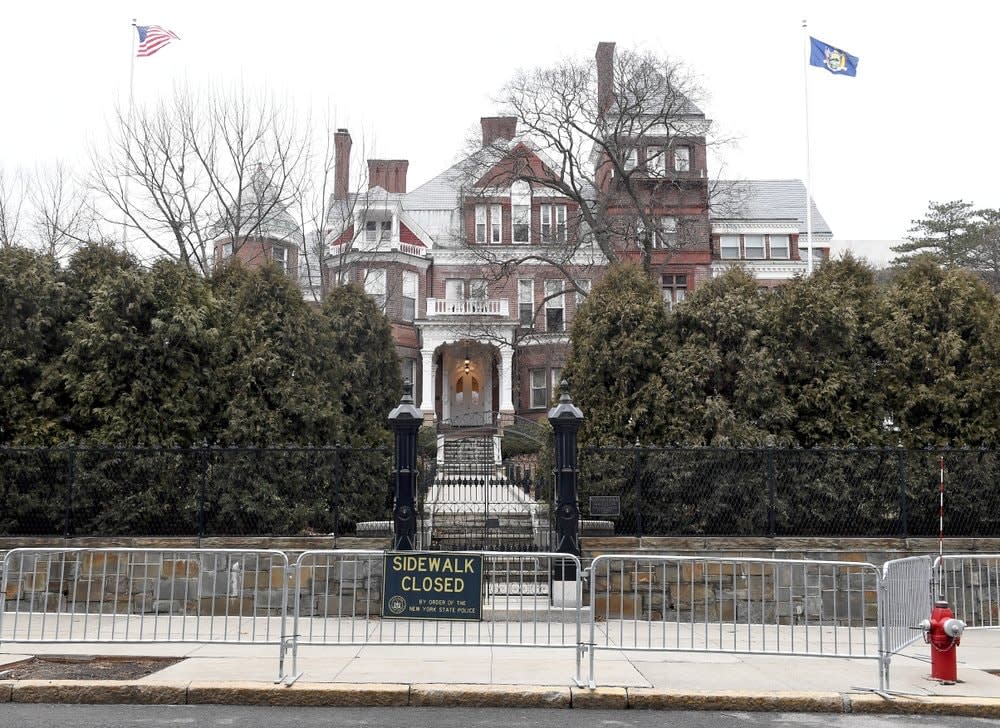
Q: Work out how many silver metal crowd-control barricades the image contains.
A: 5